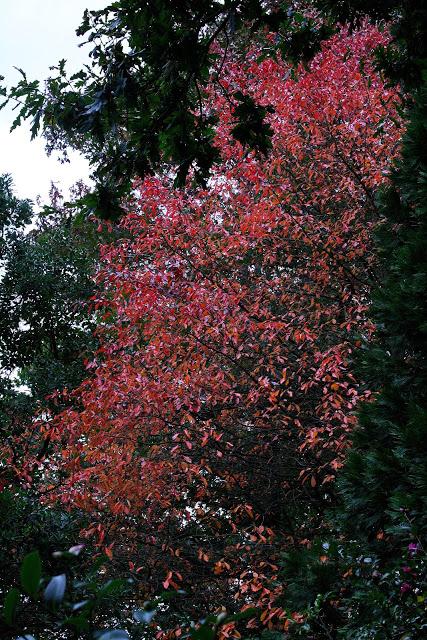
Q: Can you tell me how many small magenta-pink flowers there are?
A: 3